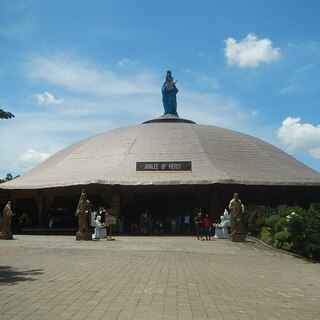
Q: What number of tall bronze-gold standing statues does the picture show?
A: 3